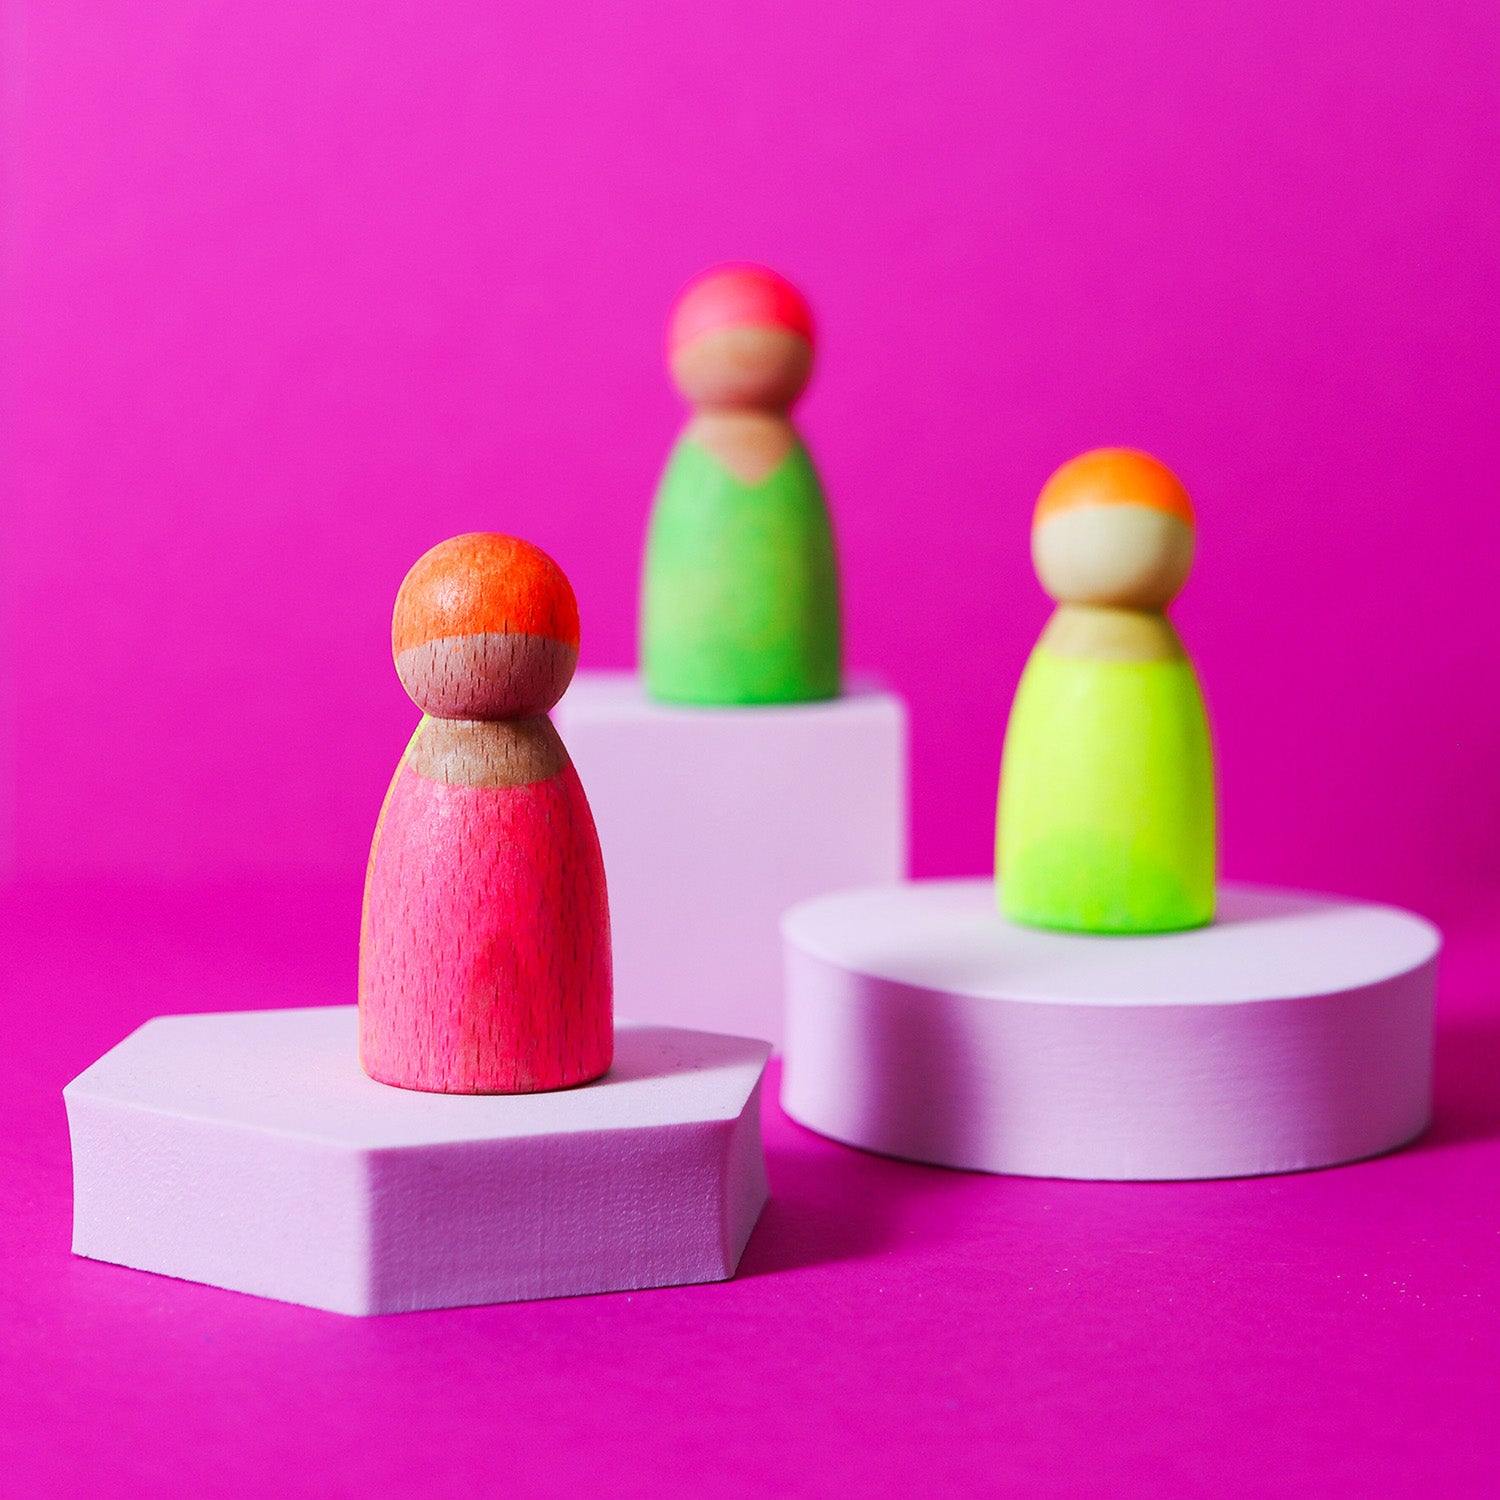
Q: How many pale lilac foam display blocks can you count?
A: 3